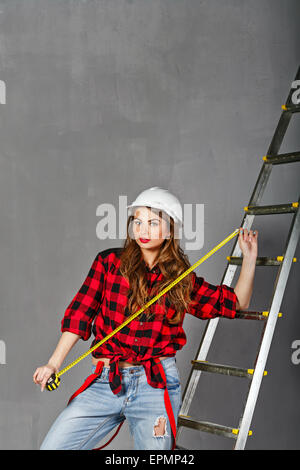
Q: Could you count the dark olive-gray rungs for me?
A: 7